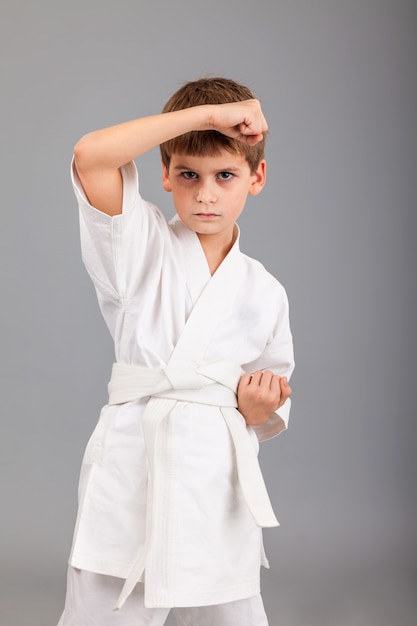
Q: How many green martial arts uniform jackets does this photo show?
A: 0